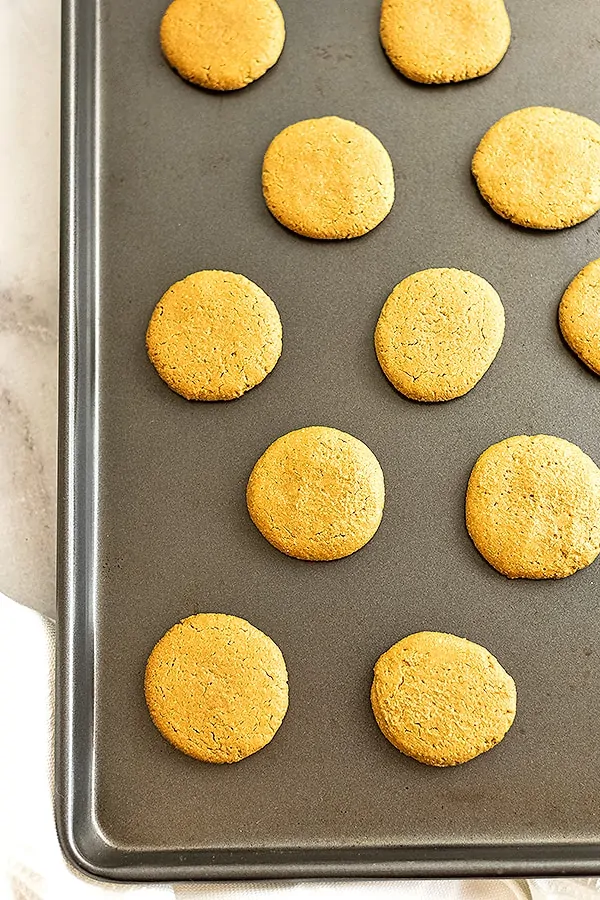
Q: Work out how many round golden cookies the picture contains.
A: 11